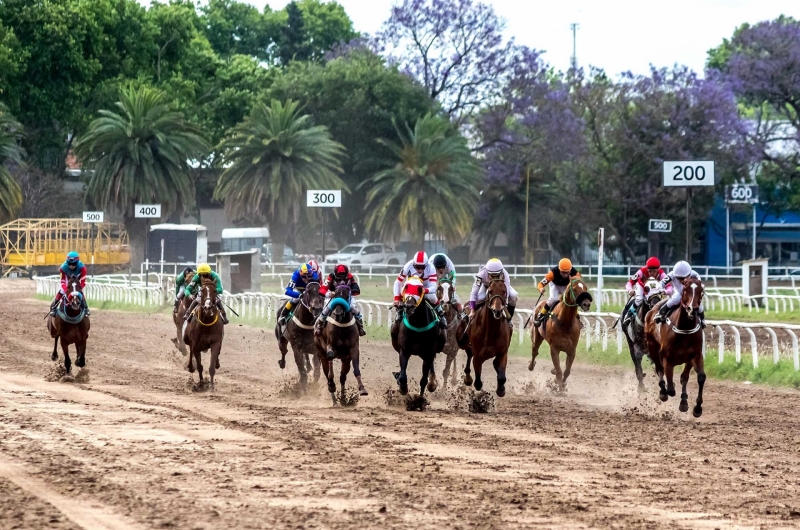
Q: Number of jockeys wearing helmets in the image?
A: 12